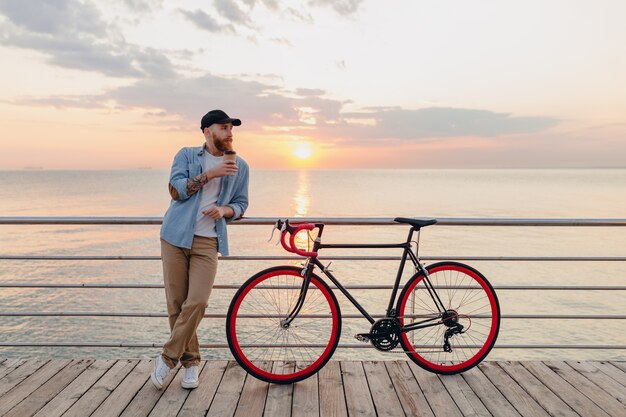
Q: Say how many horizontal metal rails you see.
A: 5